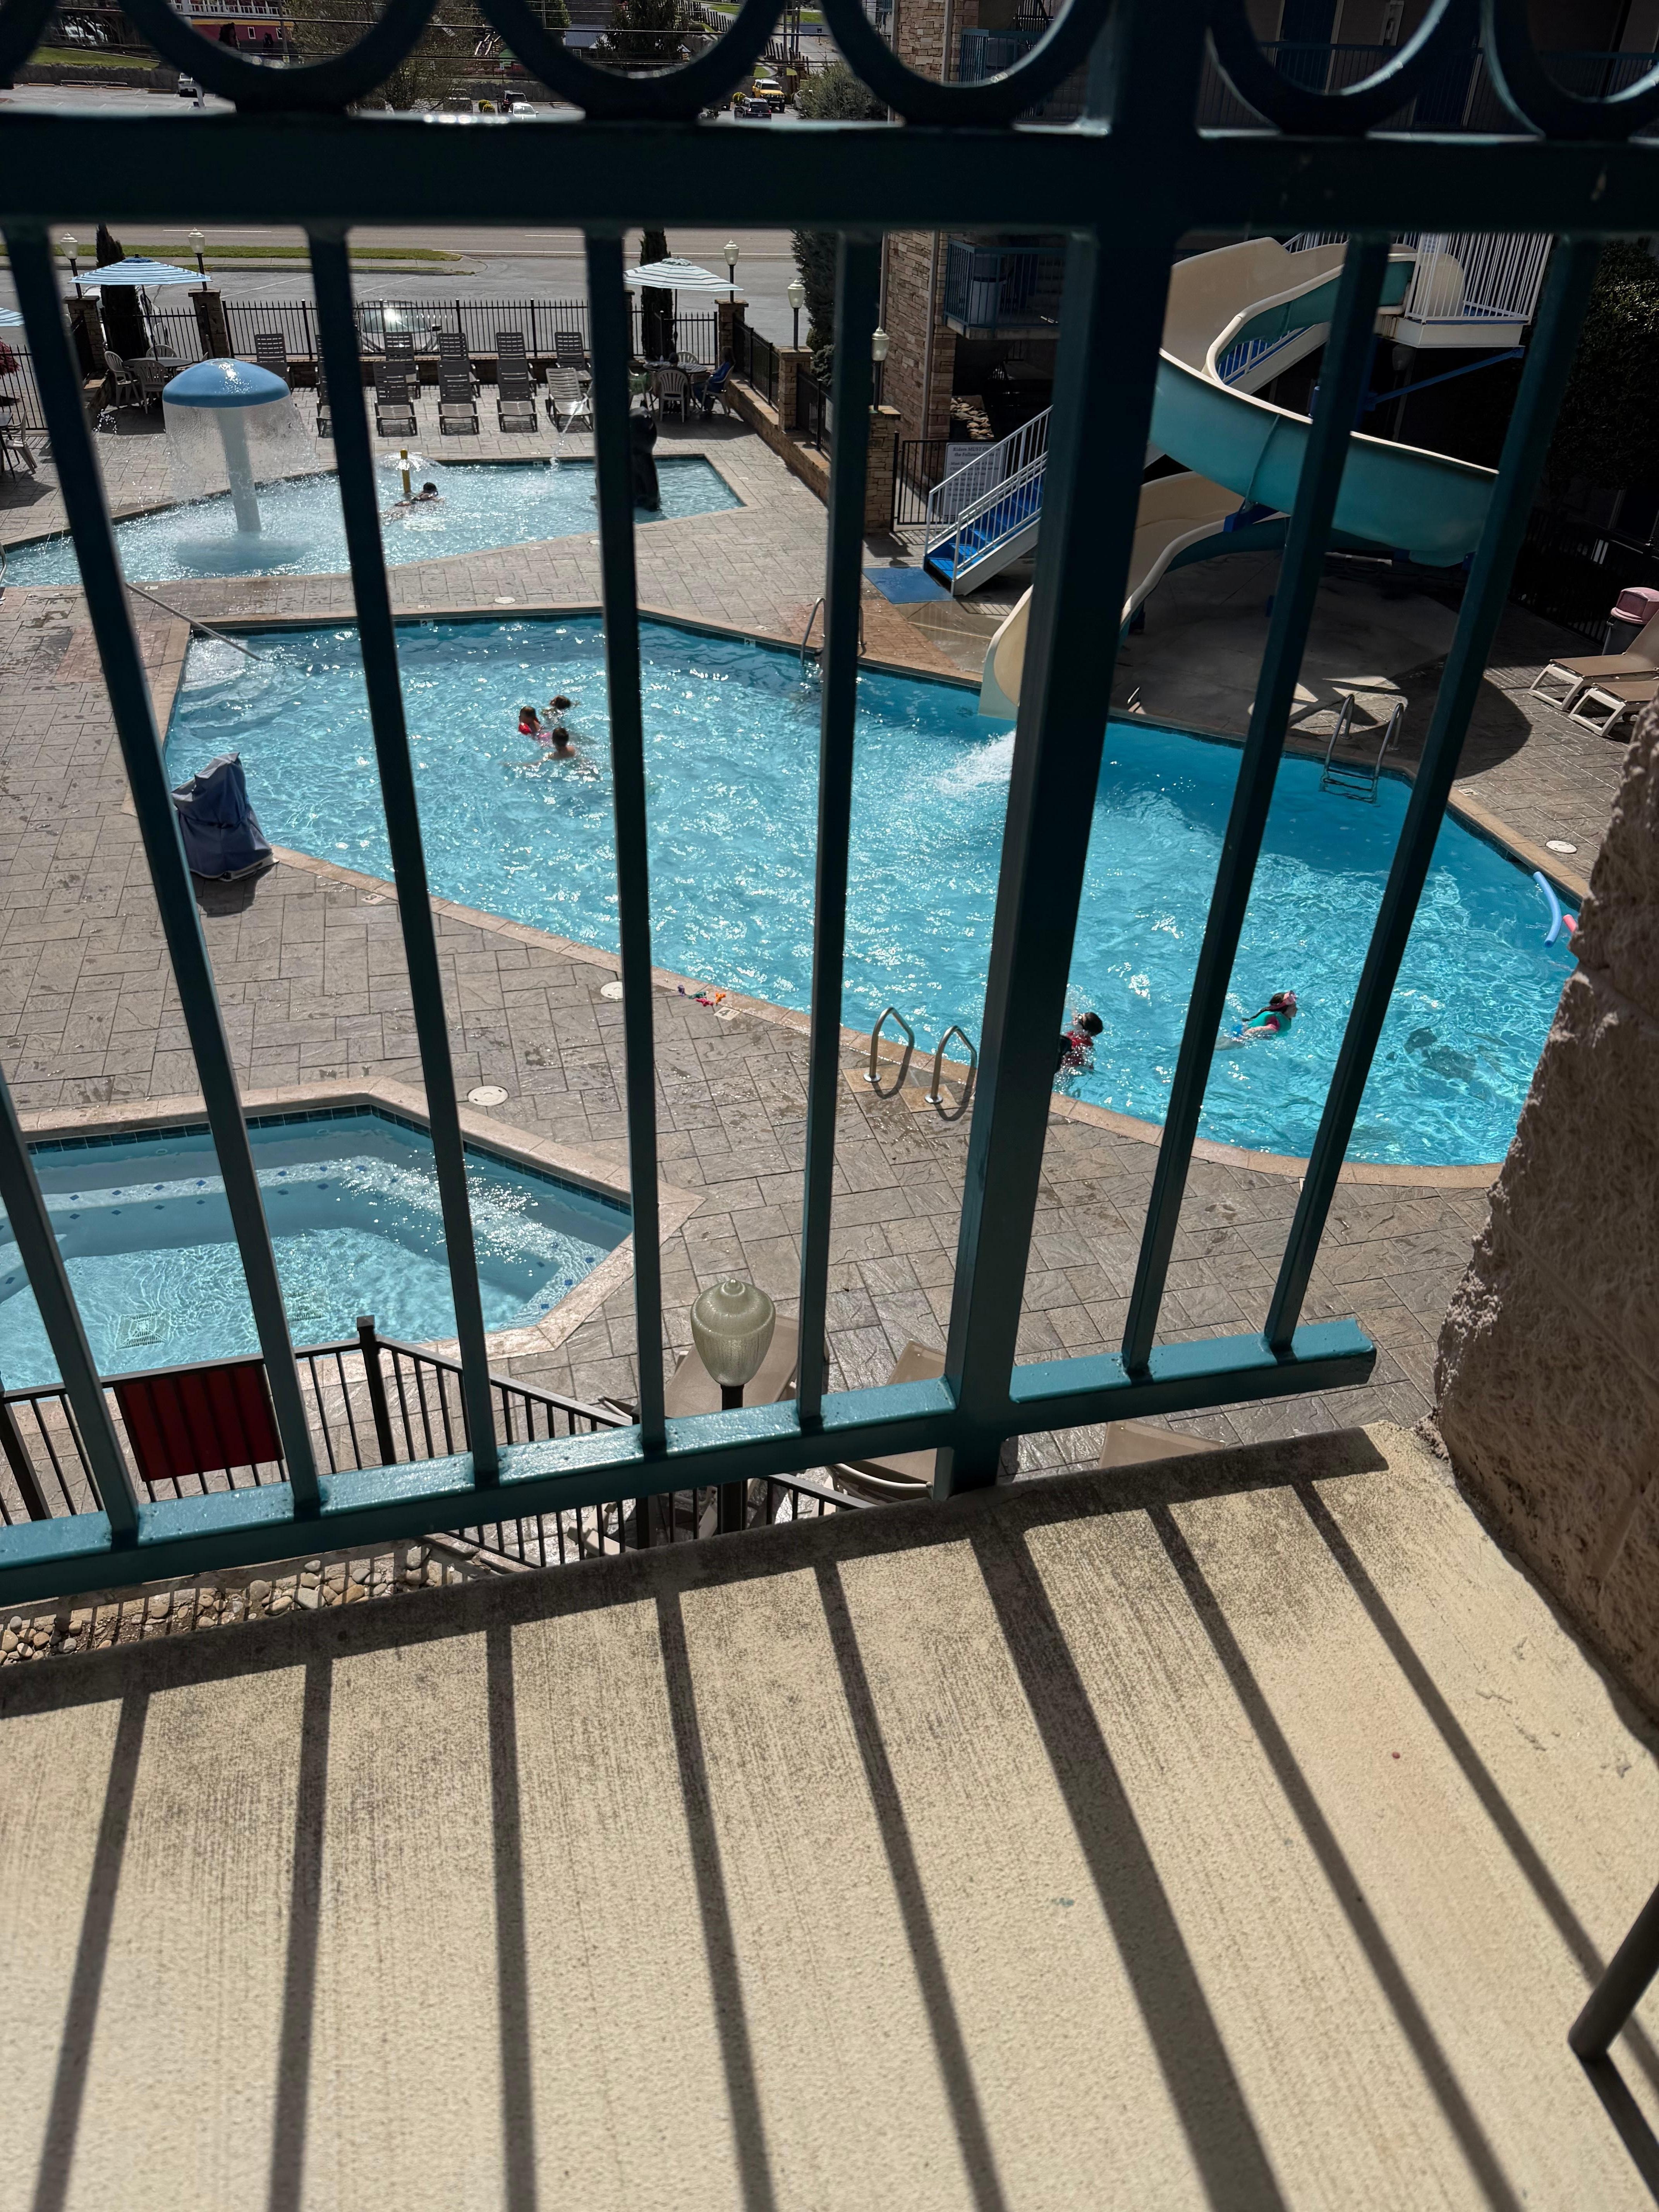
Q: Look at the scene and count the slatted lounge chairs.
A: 12